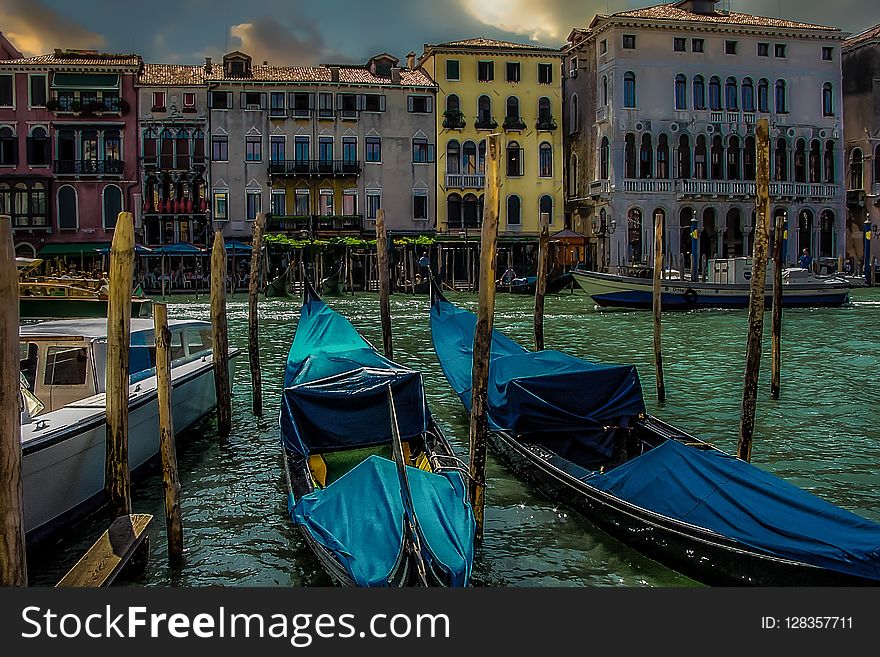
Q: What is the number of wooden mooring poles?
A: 11